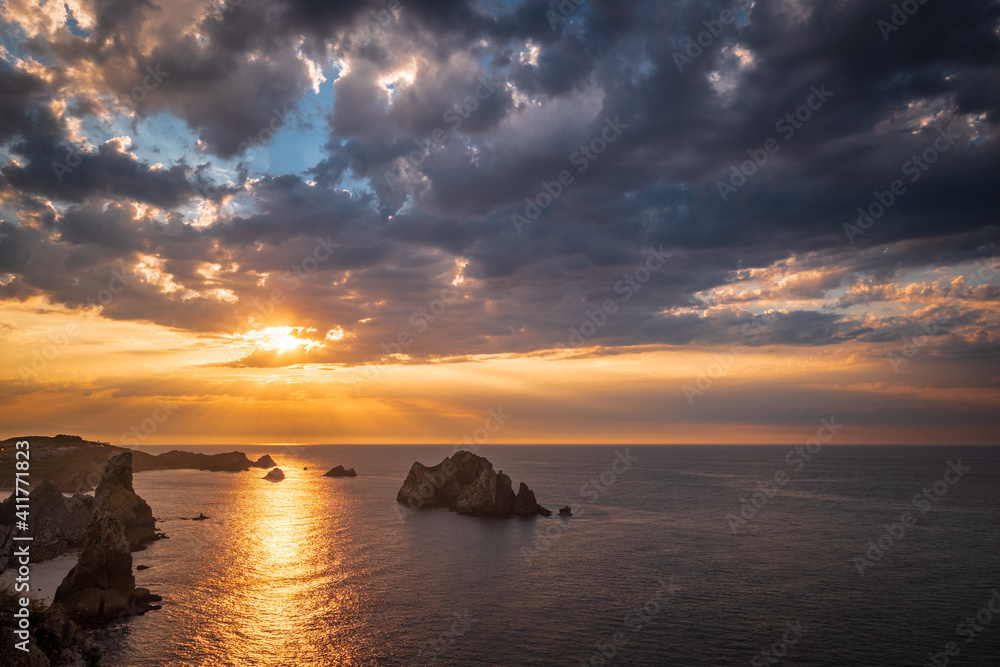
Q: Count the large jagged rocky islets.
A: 1